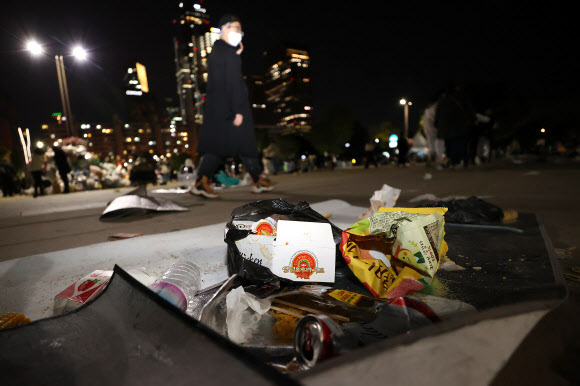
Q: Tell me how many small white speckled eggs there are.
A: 0